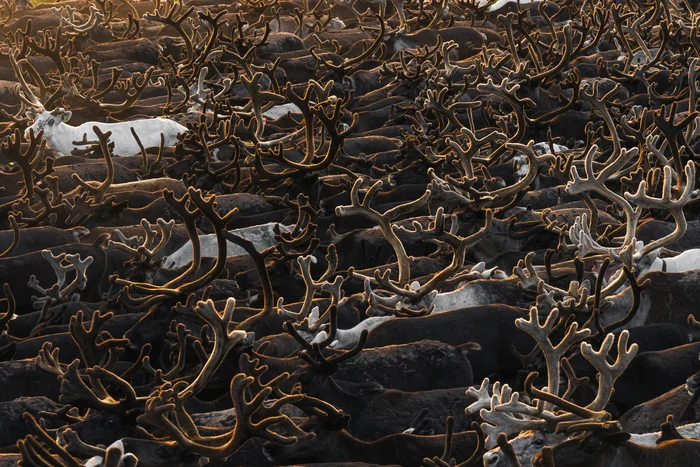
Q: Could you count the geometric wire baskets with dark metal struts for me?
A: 0